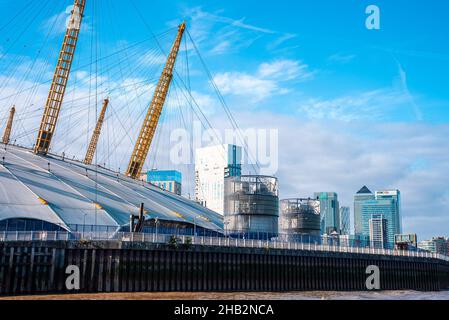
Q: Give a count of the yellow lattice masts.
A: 4